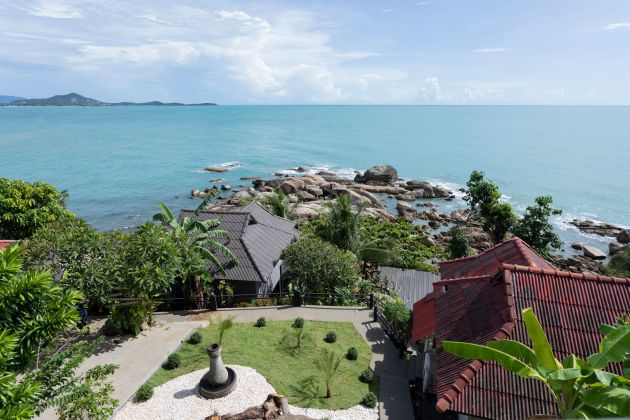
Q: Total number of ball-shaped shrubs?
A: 9